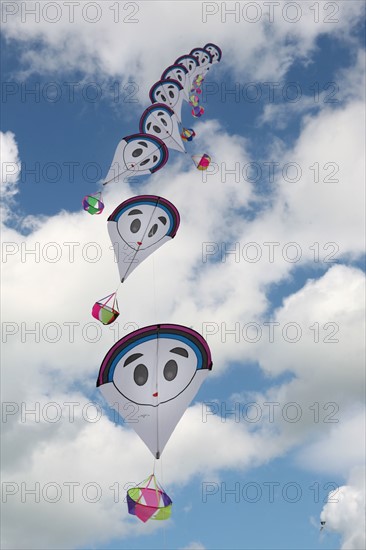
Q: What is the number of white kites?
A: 9